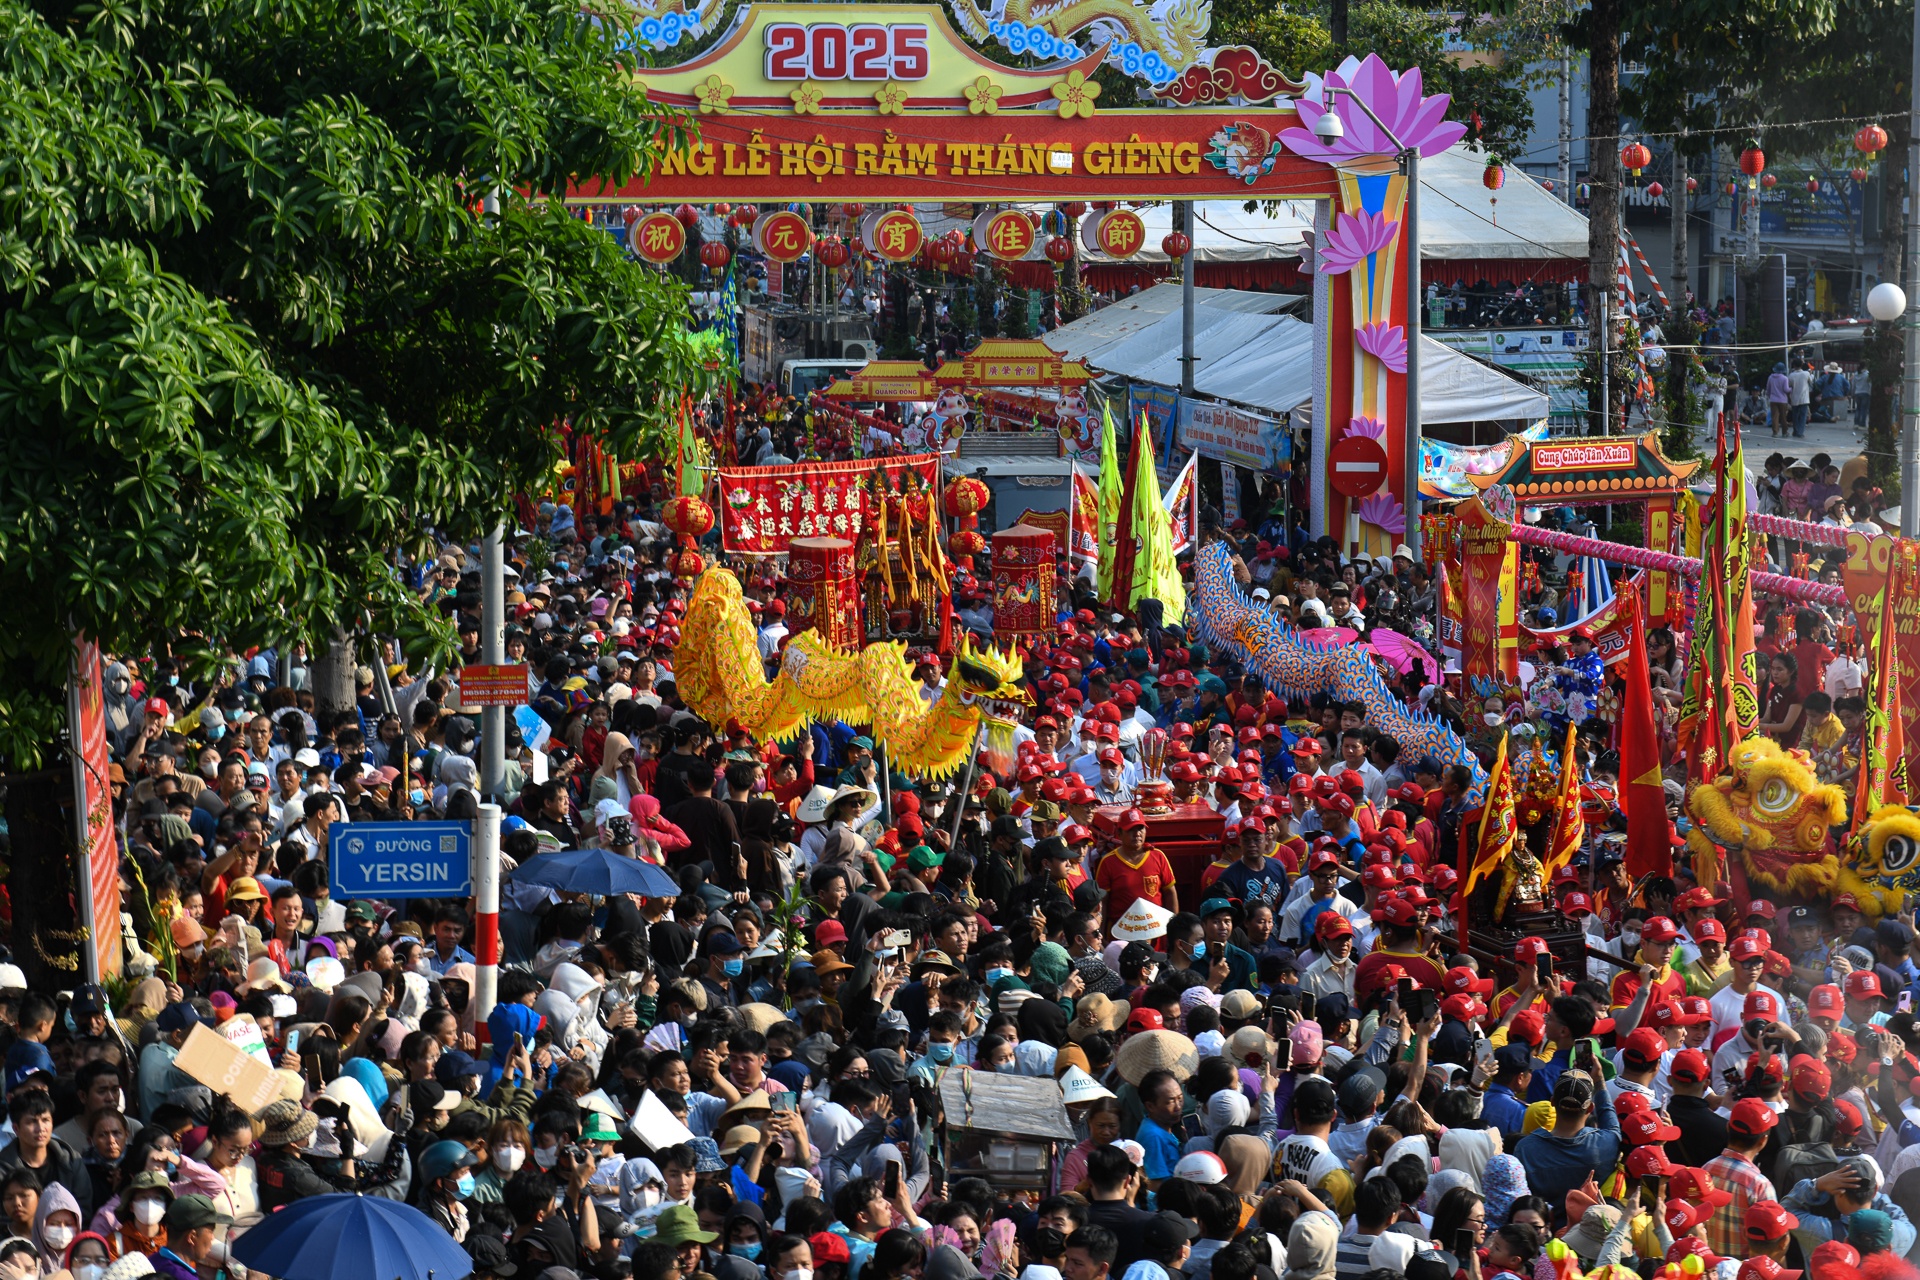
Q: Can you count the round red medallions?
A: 5